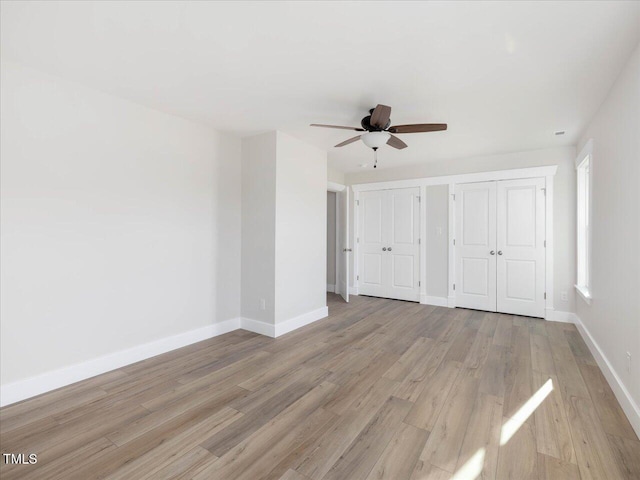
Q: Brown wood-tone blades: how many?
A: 5